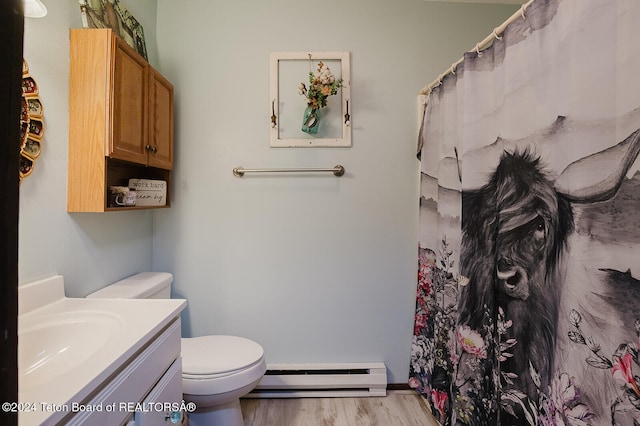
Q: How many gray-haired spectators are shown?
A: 0